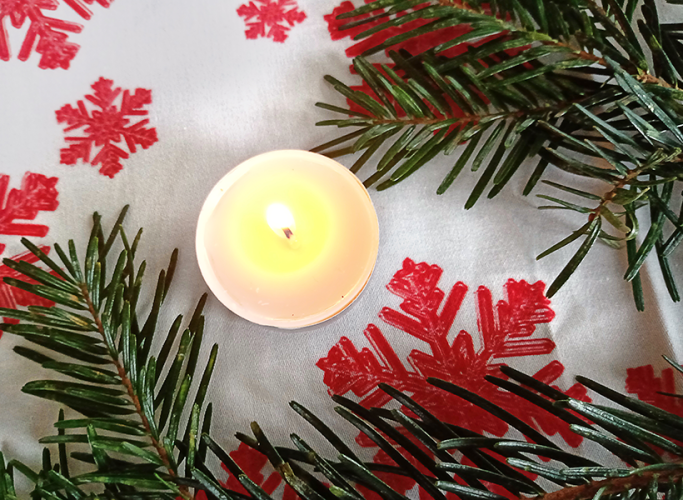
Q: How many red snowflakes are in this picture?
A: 8